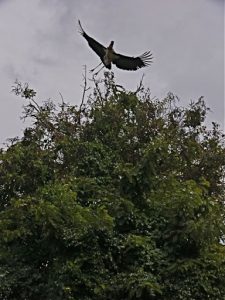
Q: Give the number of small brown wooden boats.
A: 0